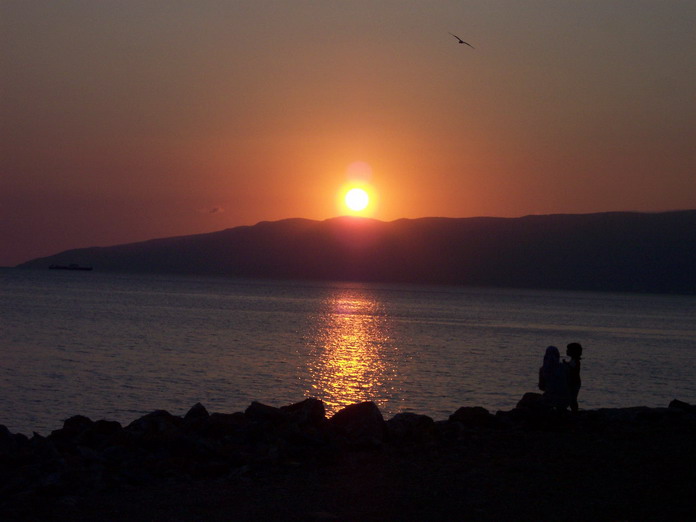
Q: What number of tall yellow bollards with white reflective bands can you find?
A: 0